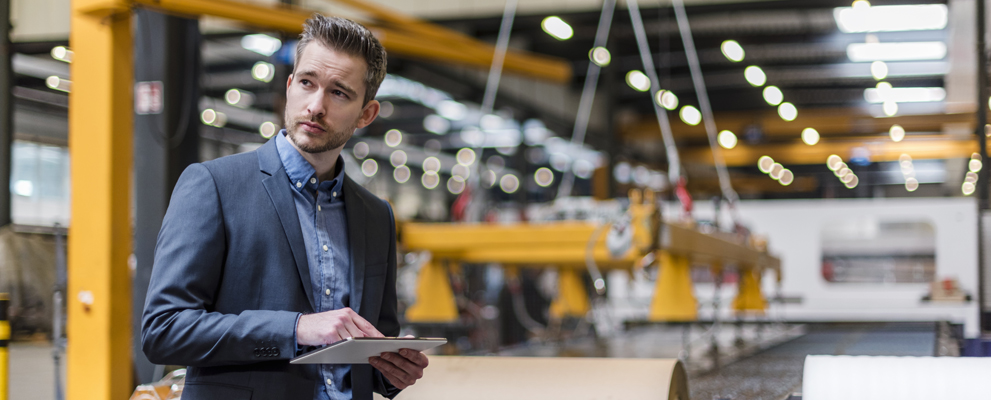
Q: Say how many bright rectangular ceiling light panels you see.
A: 3